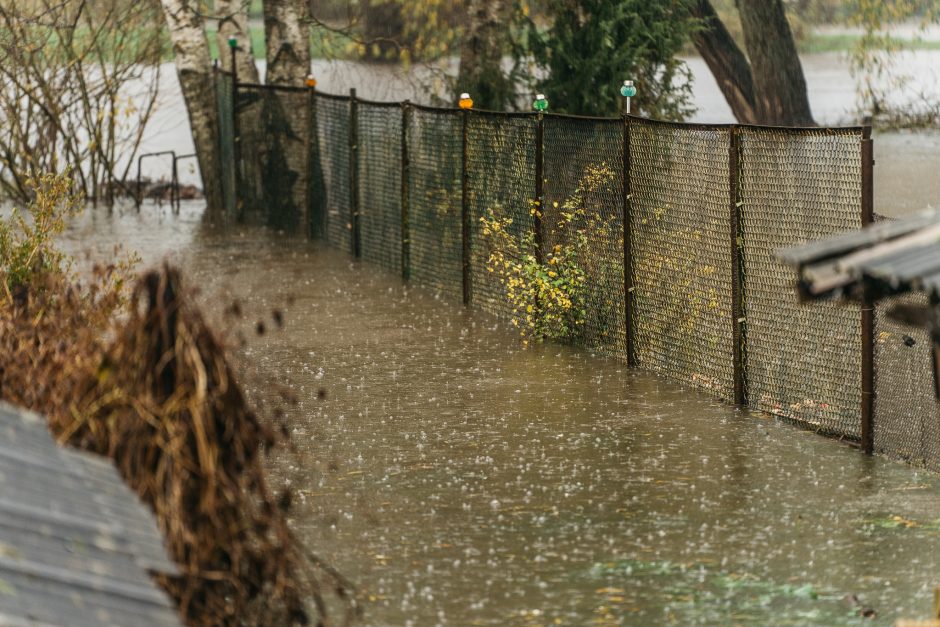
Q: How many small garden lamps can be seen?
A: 5